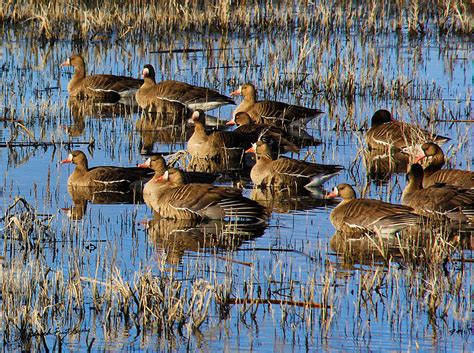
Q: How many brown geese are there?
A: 13